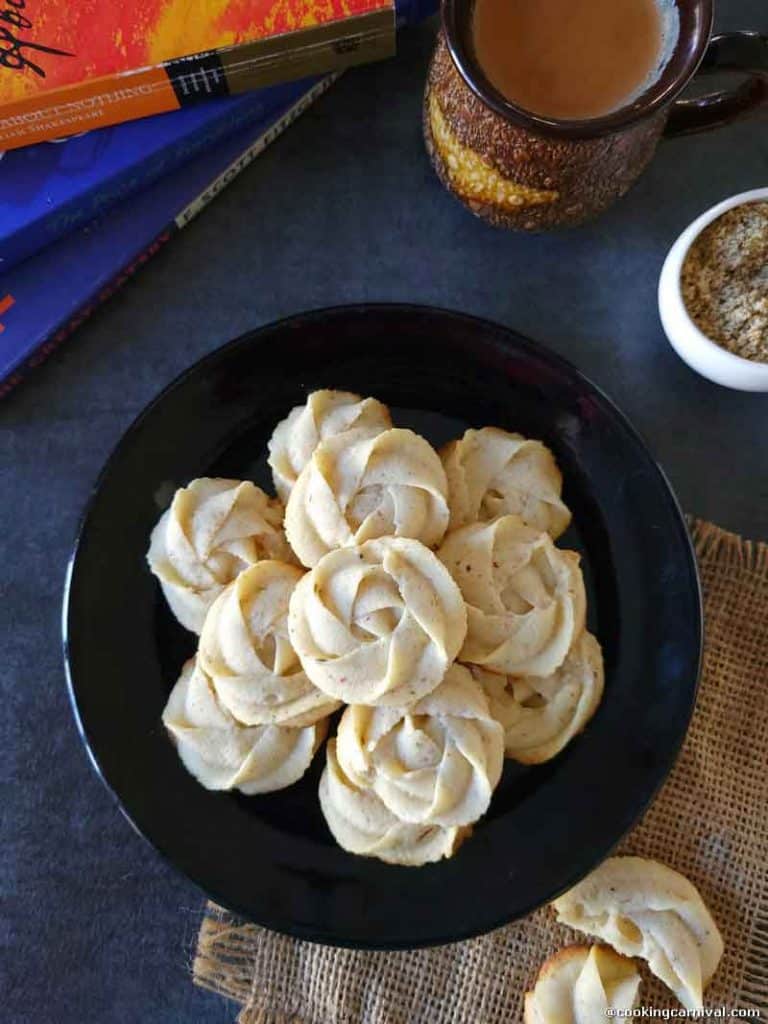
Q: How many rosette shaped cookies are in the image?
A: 13